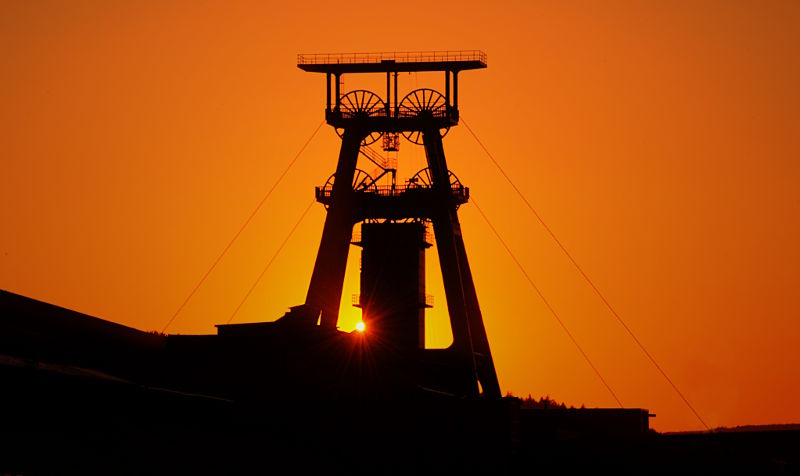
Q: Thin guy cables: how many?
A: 4